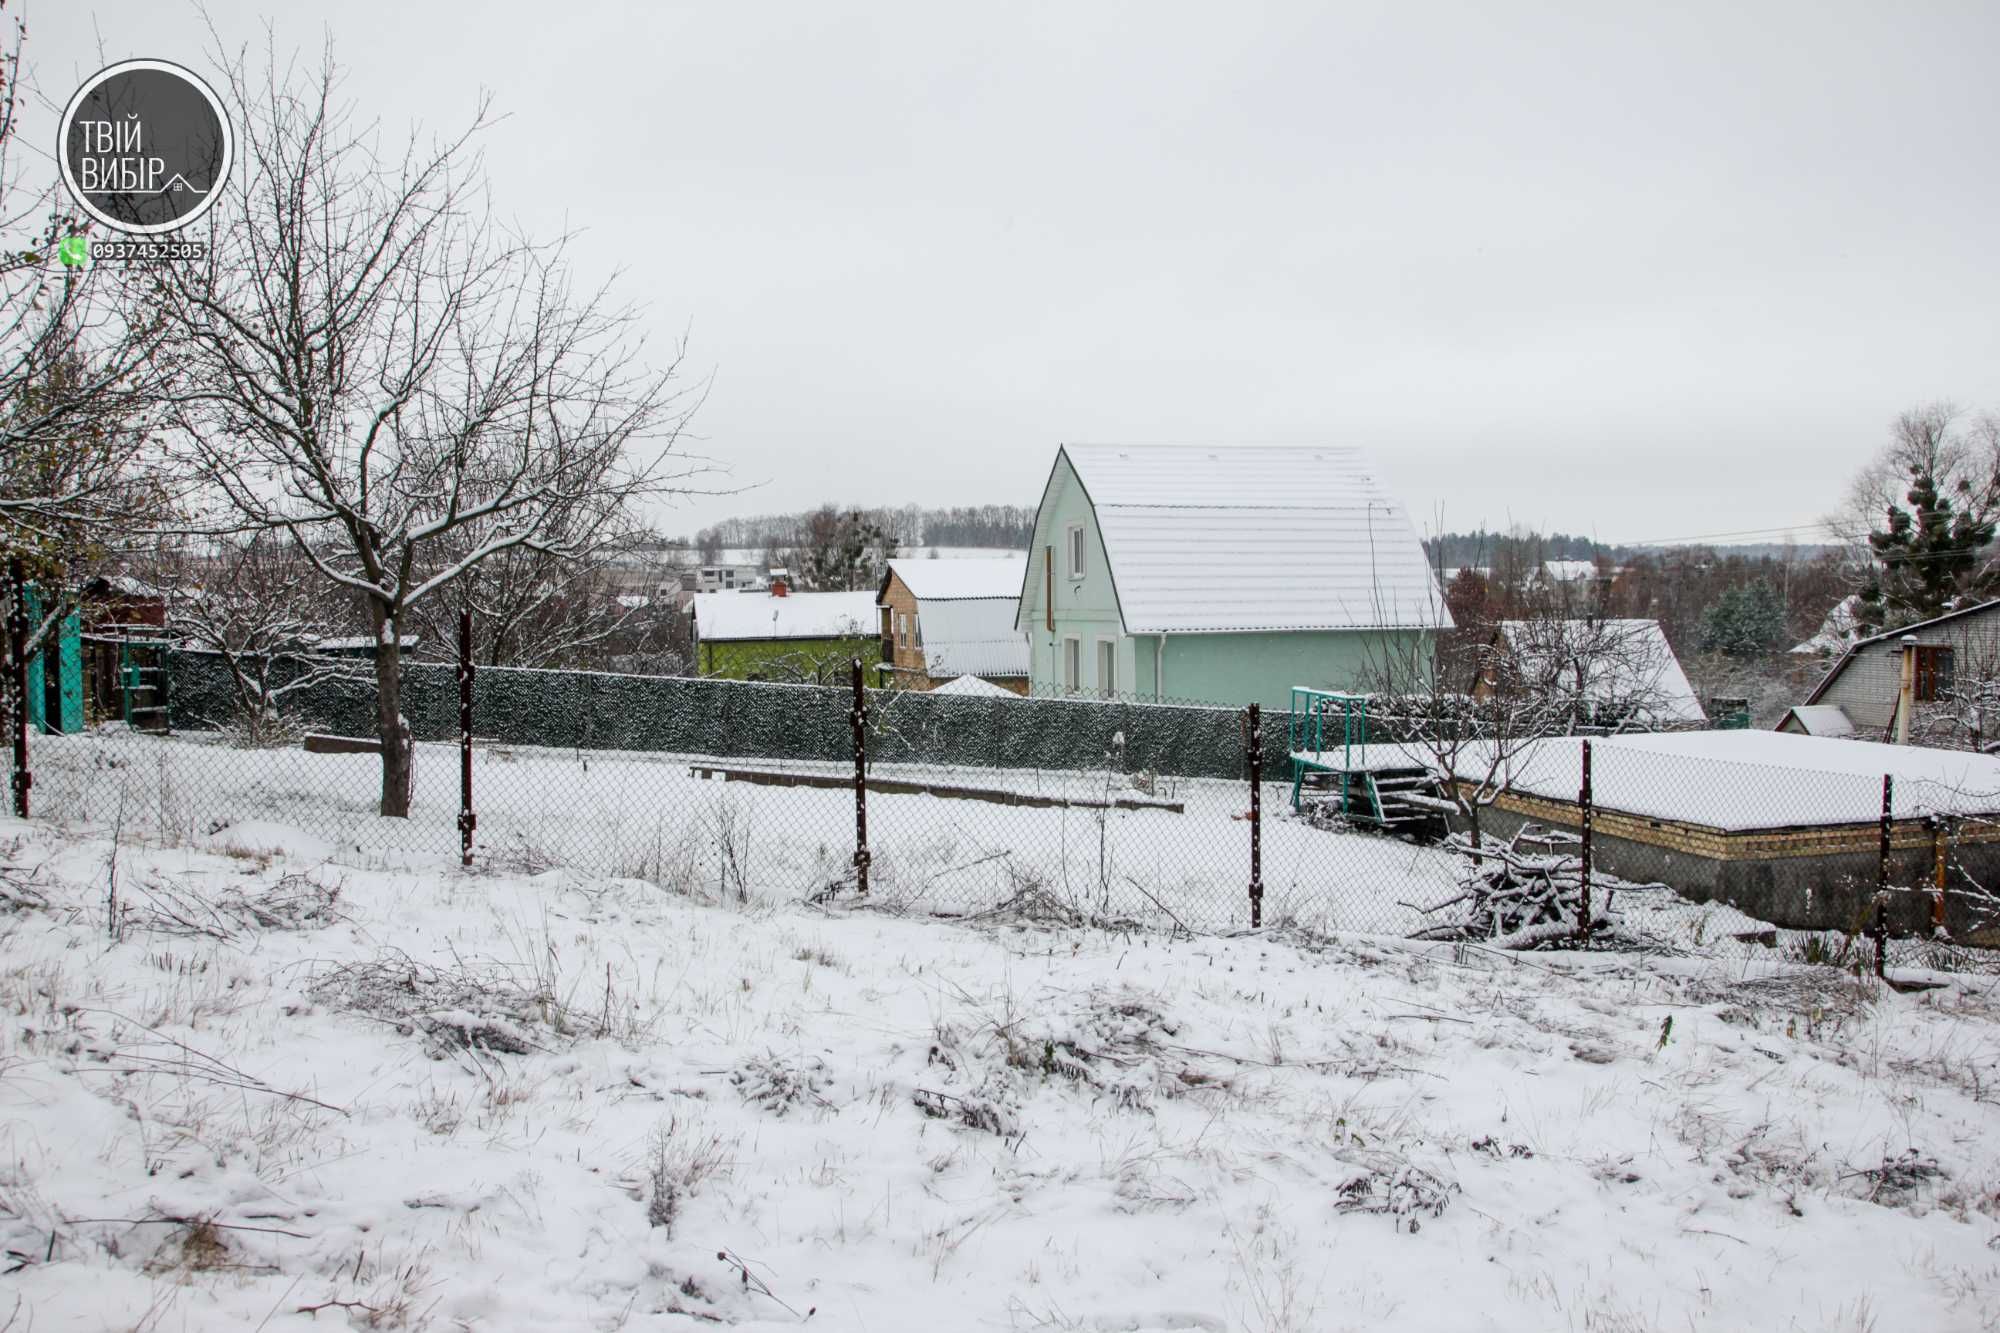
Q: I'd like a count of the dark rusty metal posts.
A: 6